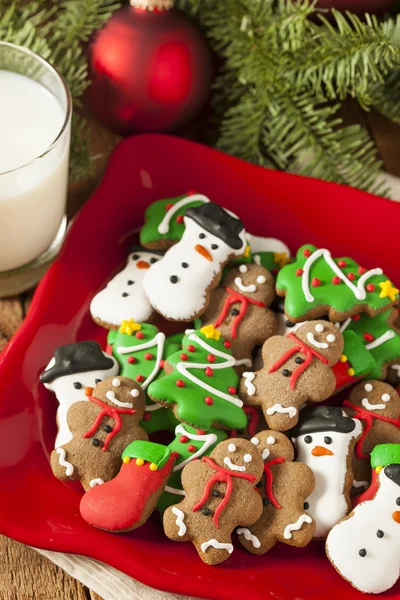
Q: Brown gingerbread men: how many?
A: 6